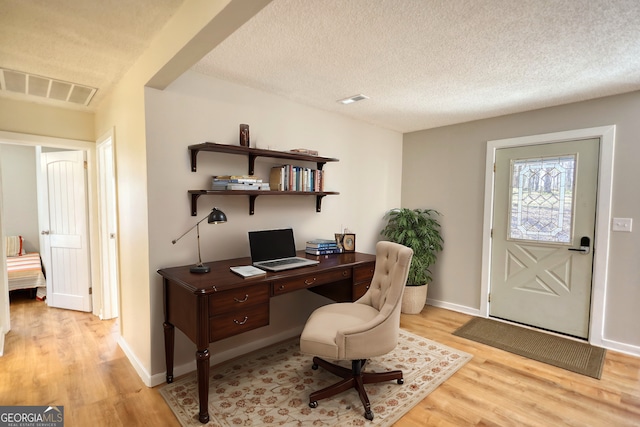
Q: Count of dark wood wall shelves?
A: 2